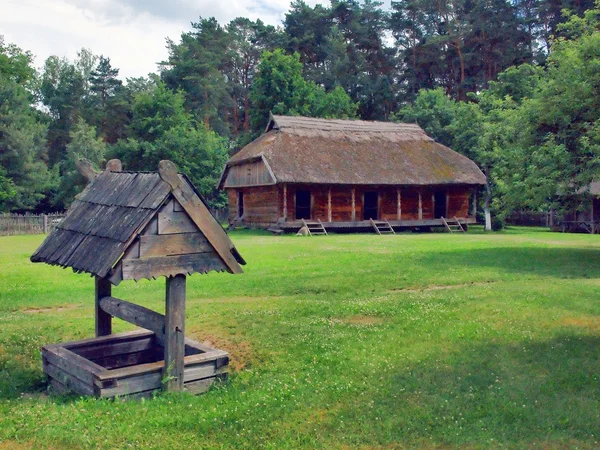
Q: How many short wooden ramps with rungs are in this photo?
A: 3